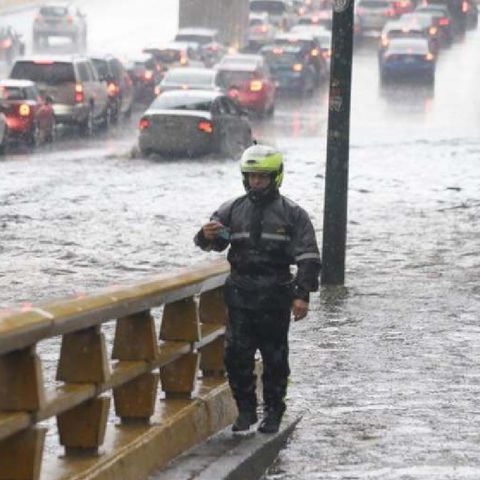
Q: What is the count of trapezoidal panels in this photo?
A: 10